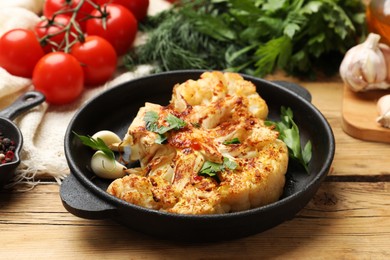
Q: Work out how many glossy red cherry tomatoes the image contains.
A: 7